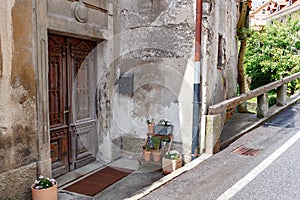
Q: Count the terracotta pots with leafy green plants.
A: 5